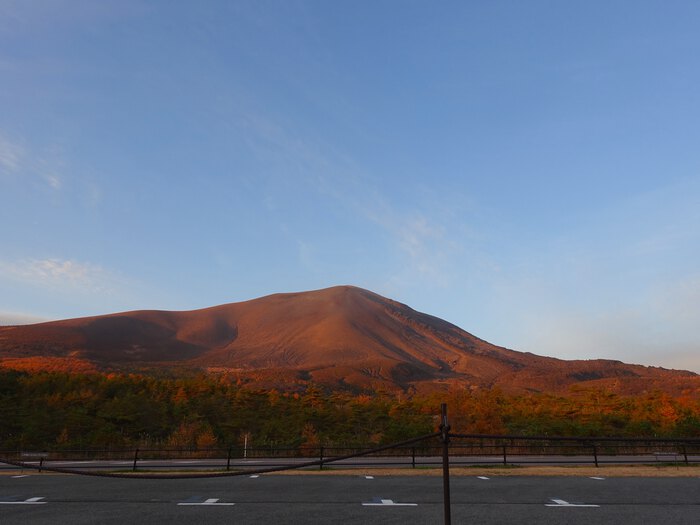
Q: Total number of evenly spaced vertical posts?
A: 8